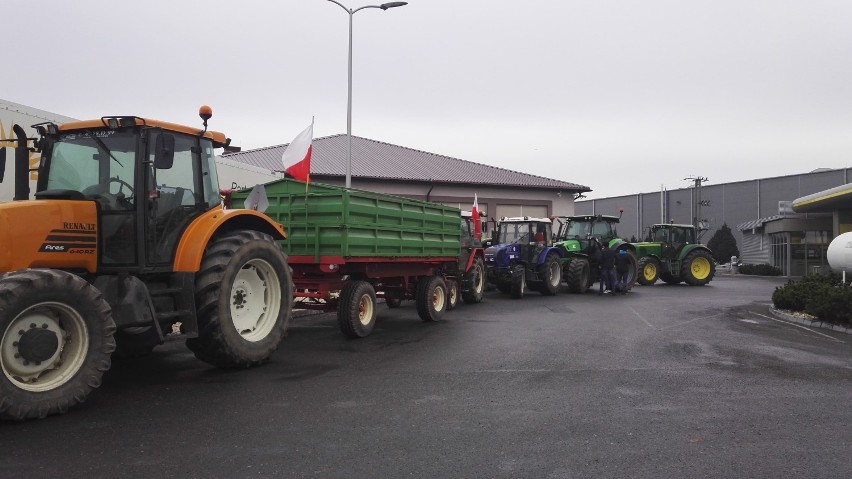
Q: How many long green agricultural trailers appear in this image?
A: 1